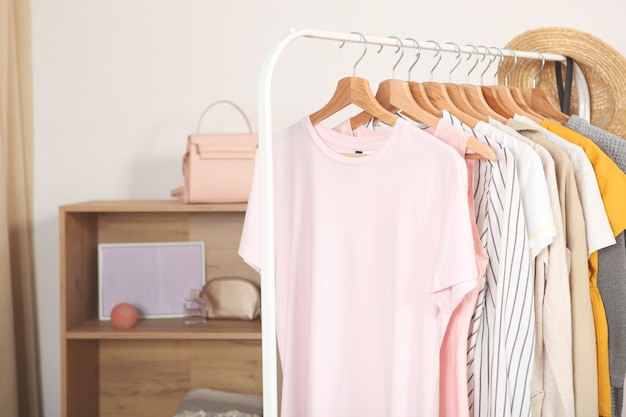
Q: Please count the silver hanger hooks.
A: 10